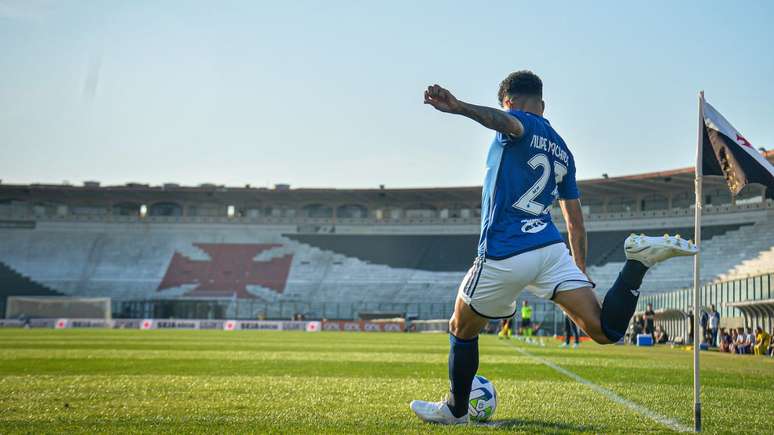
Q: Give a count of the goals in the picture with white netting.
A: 1